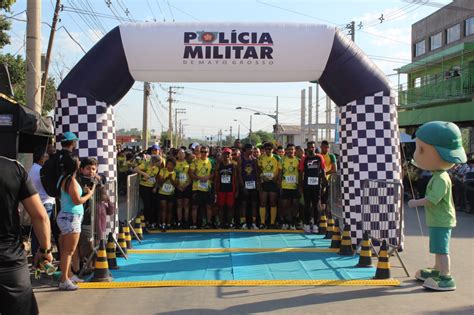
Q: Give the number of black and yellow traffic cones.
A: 12